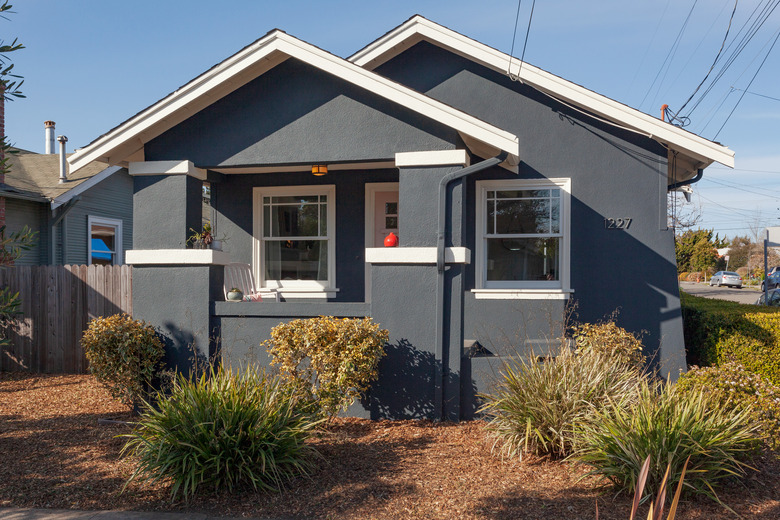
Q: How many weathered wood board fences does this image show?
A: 1